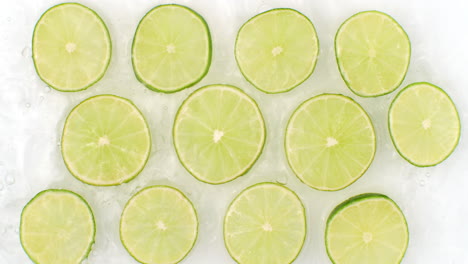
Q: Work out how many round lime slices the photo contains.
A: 12